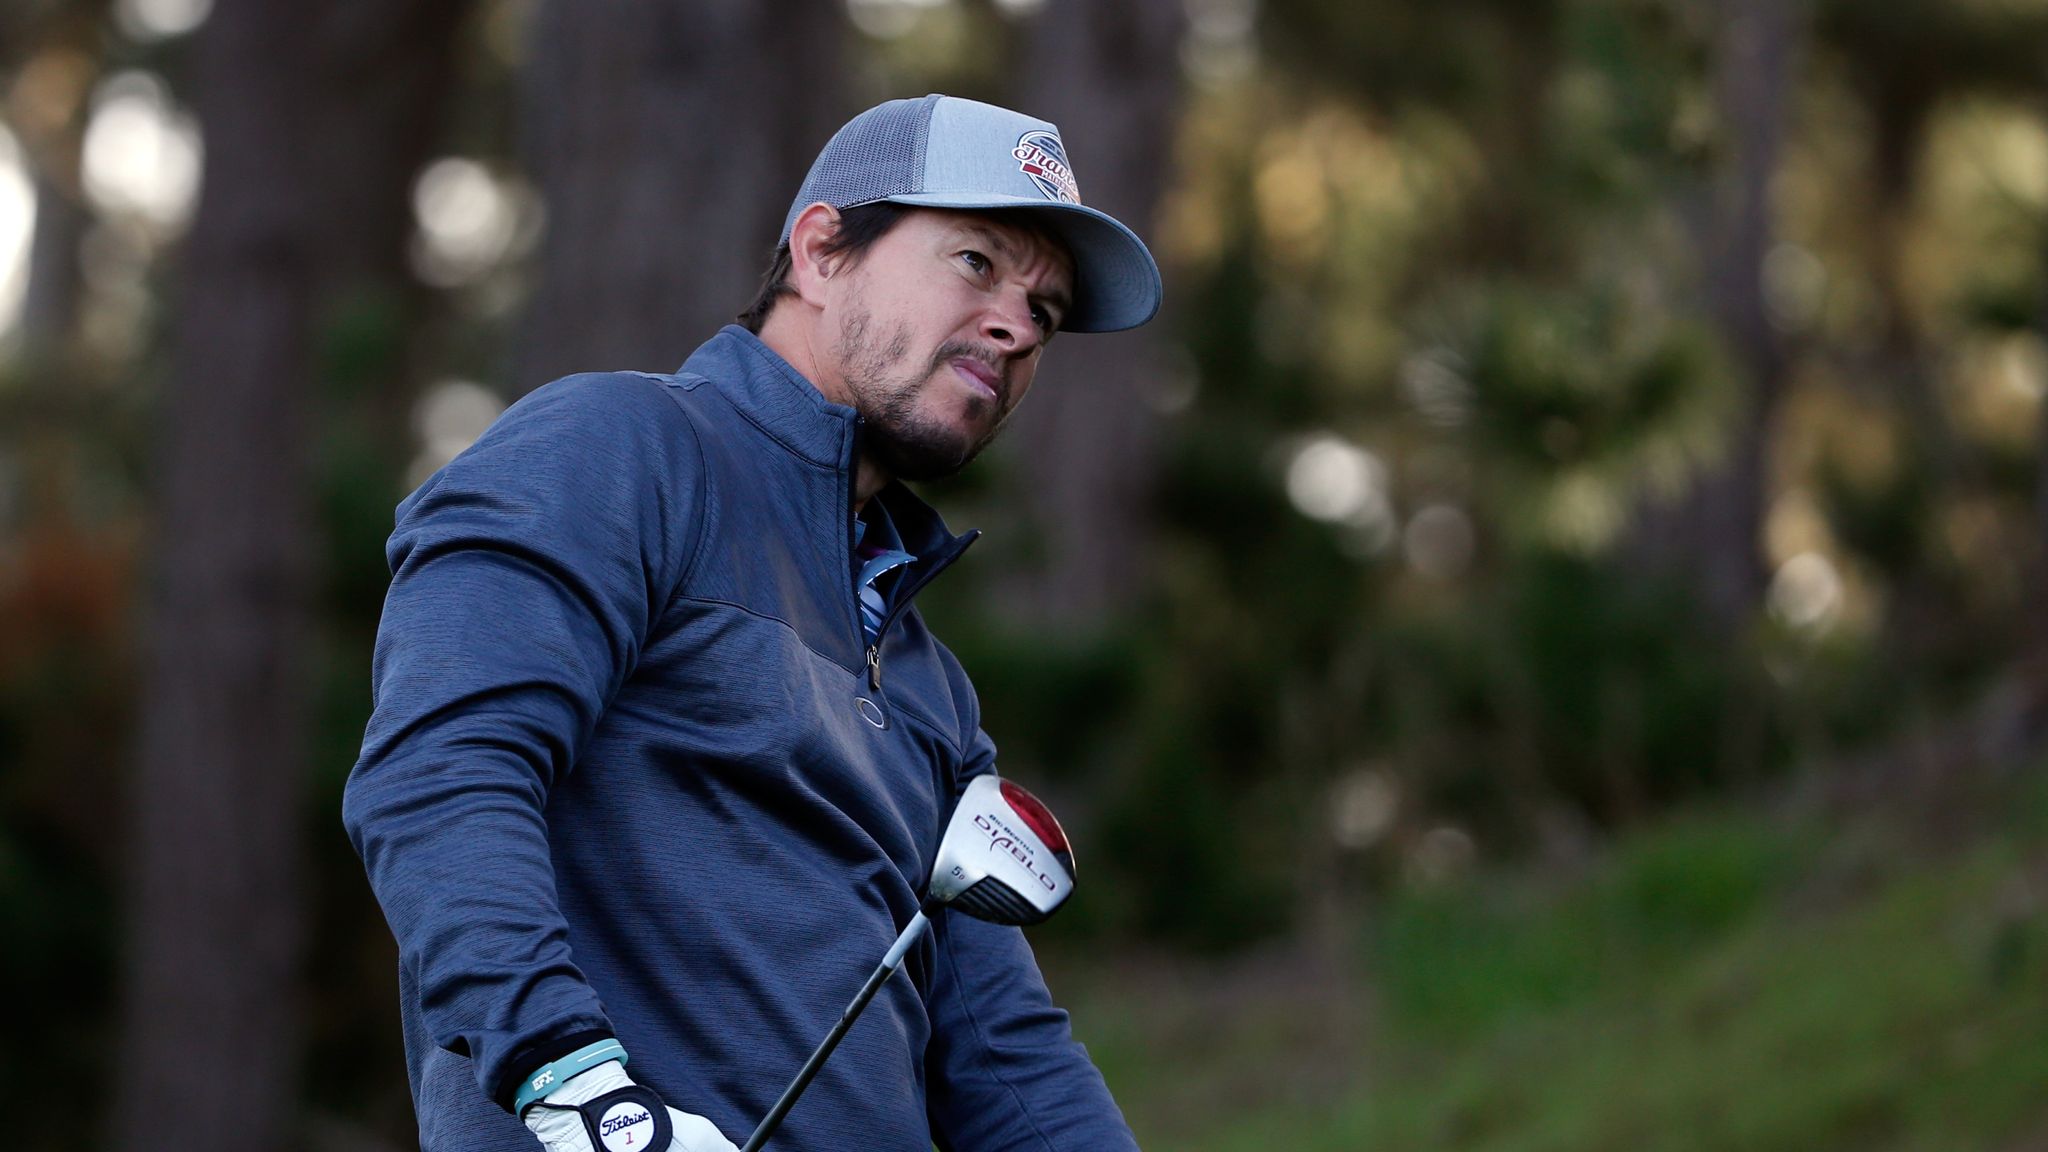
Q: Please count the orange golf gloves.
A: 0